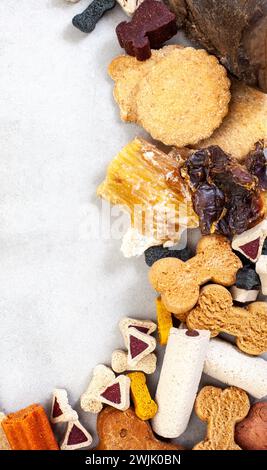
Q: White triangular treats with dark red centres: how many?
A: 6